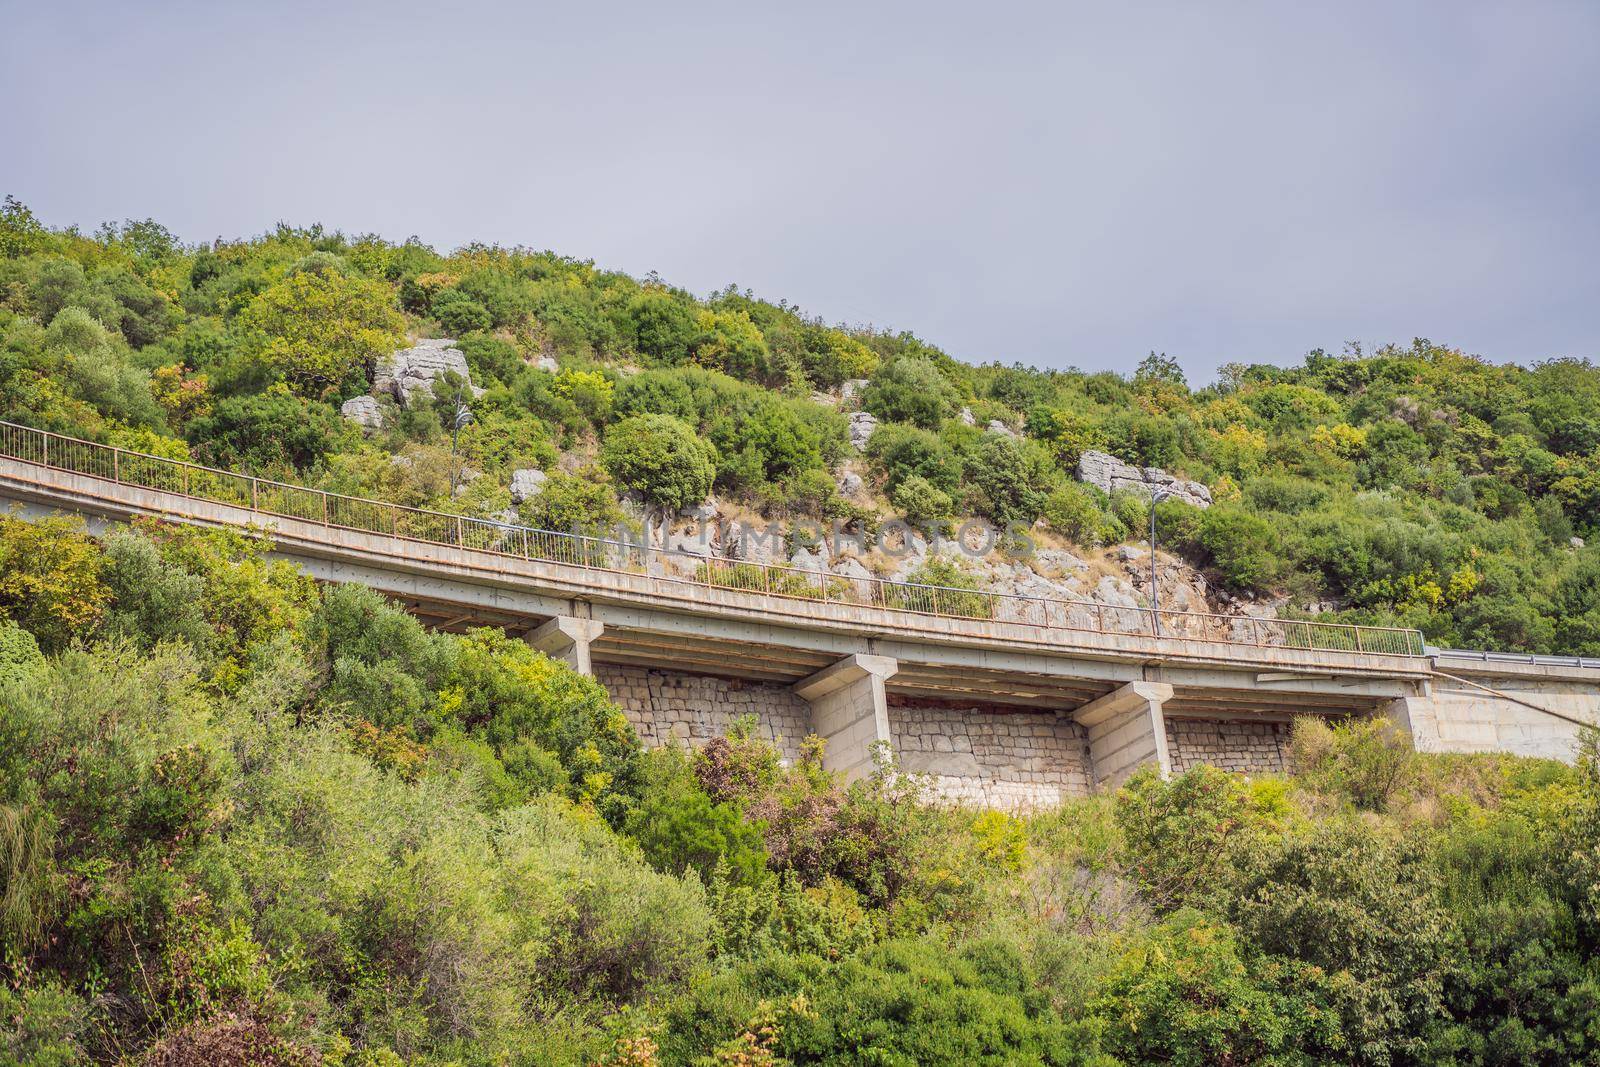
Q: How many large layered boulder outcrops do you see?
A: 2